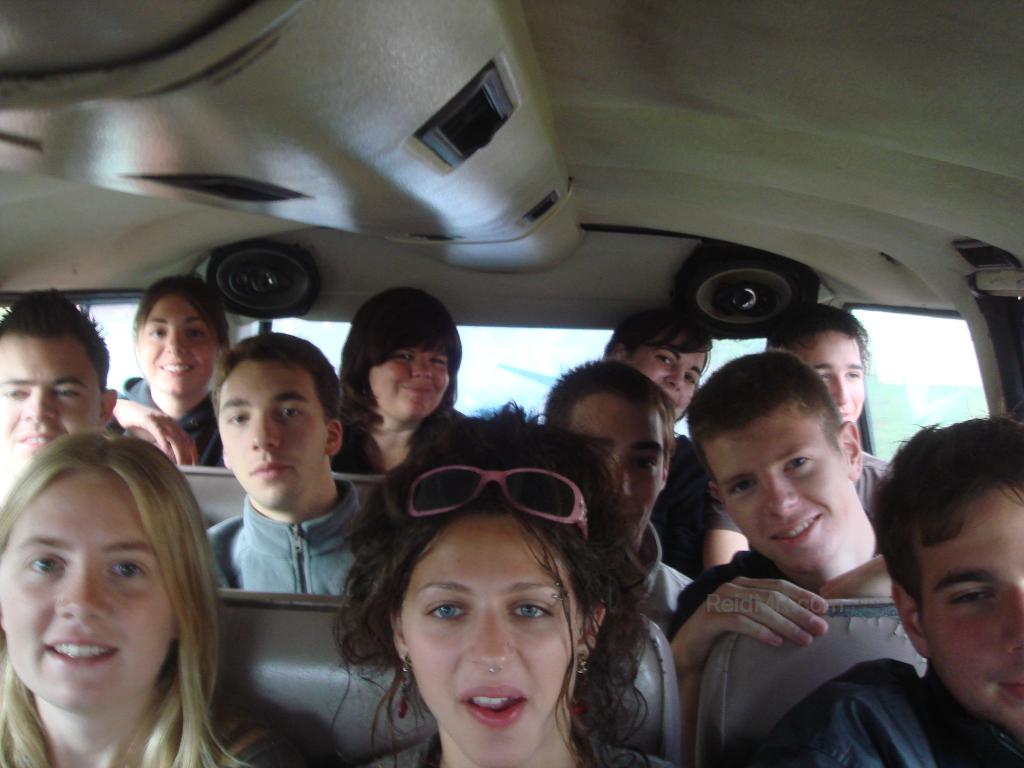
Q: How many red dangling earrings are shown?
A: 2